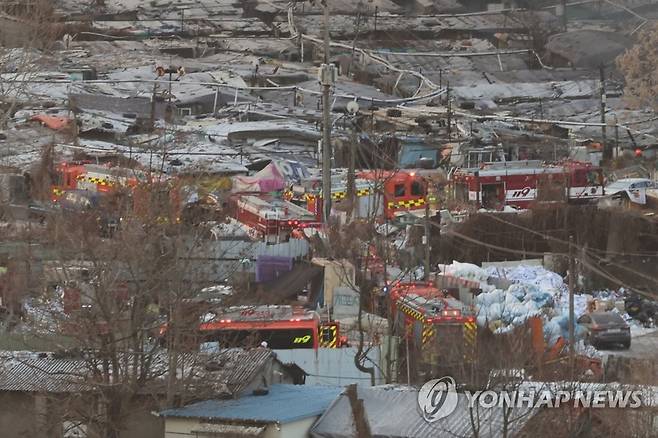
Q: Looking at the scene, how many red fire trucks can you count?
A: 6